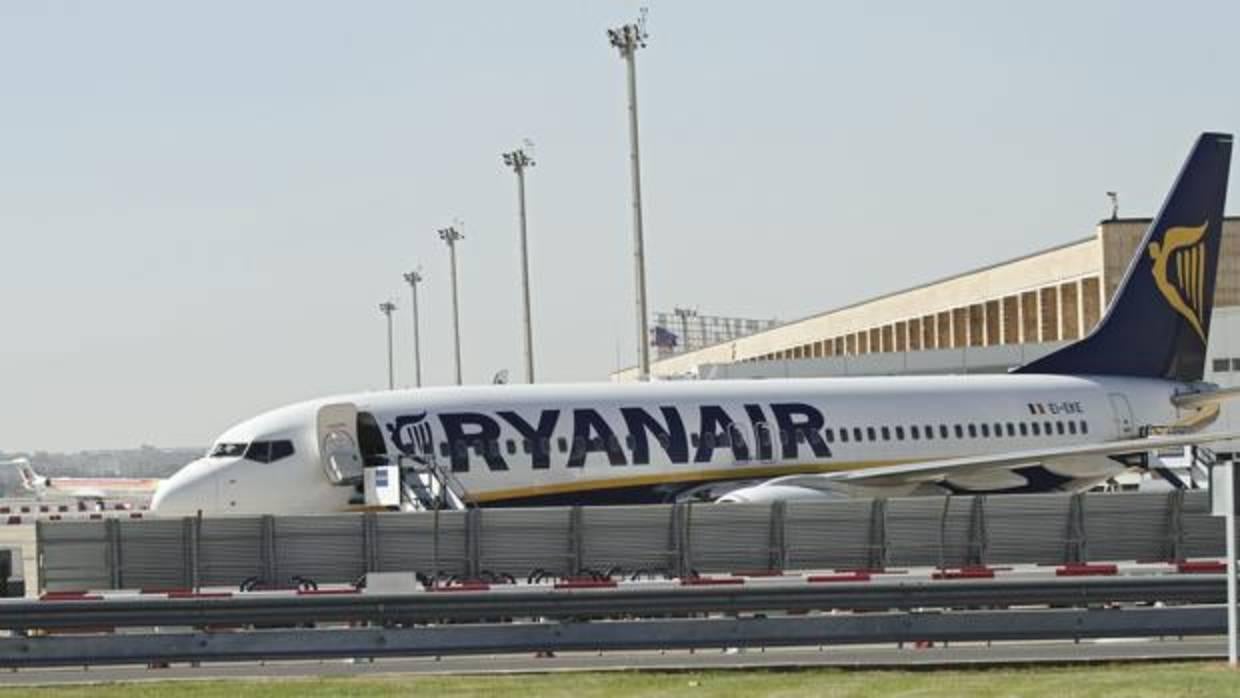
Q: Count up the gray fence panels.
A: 13